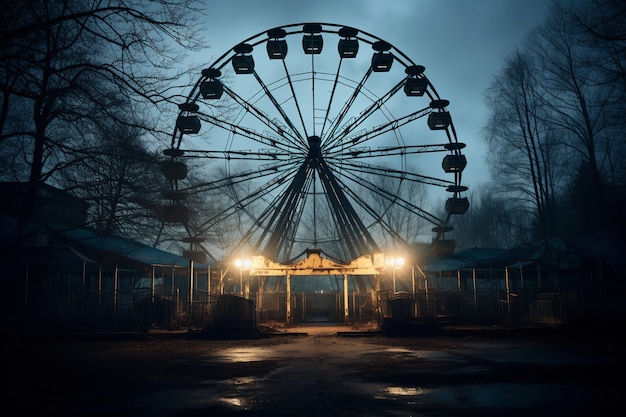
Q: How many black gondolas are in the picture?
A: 15